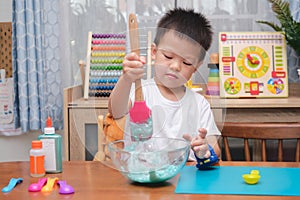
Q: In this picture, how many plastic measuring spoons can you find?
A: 4